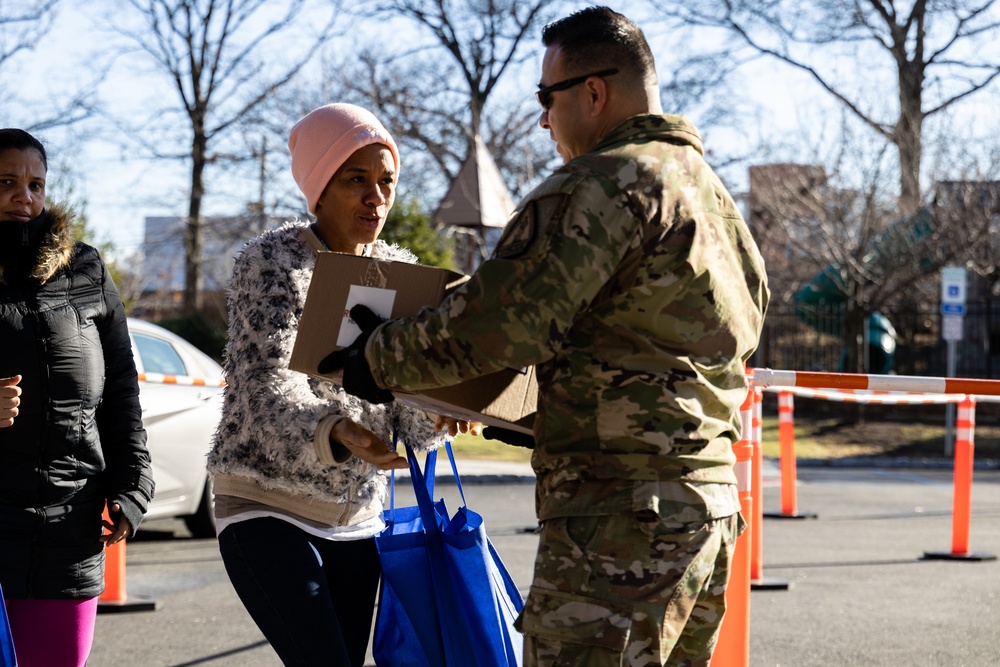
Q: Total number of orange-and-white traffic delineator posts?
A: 5